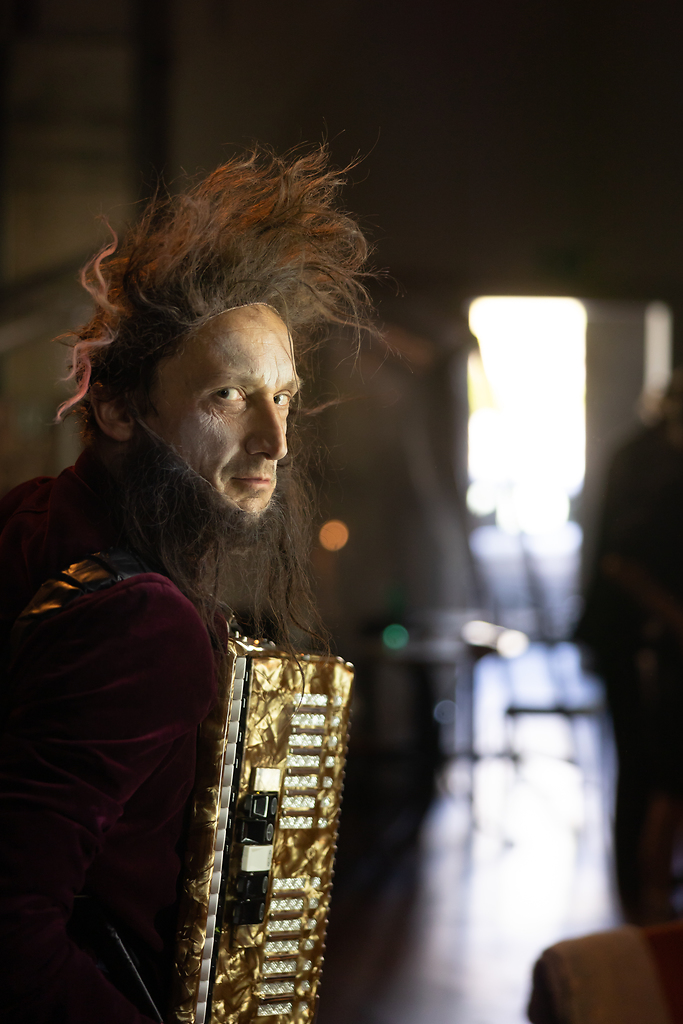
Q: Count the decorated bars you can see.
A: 14